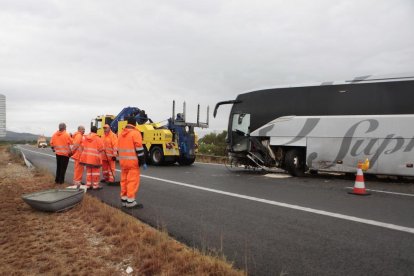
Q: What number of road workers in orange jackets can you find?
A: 5